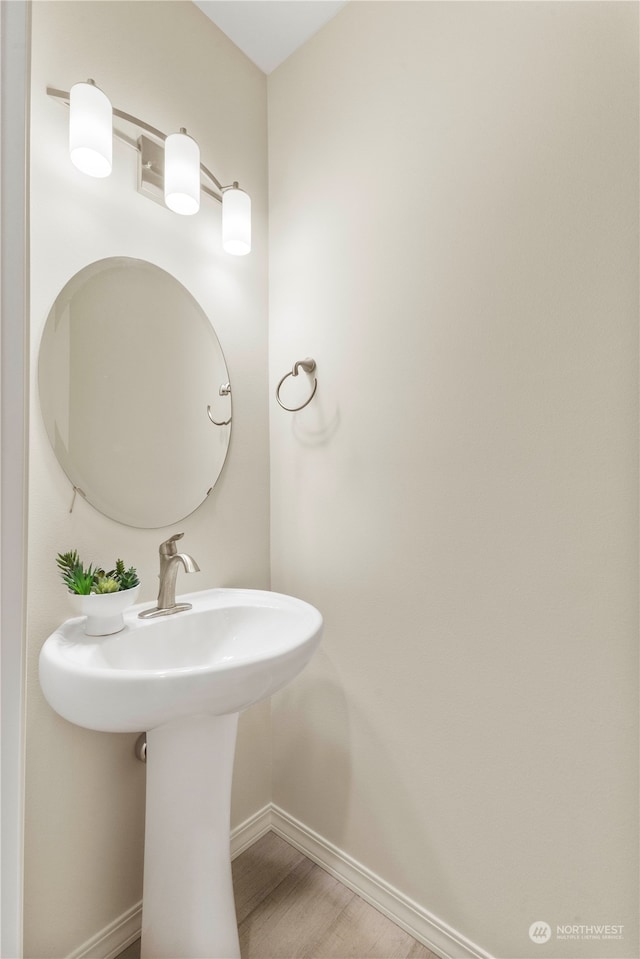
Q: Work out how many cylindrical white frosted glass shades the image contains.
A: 3